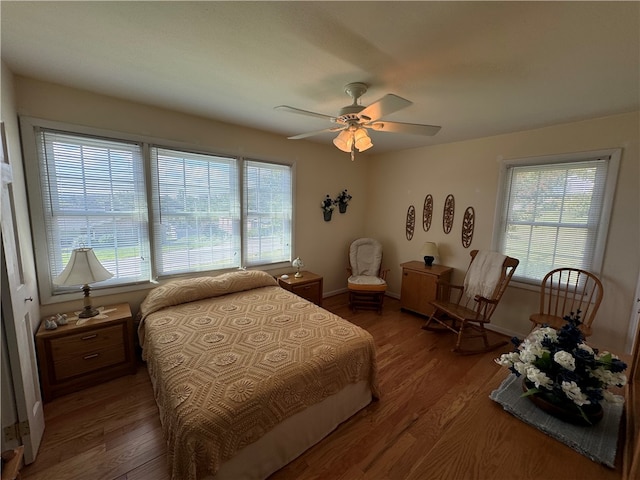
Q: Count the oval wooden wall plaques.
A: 4